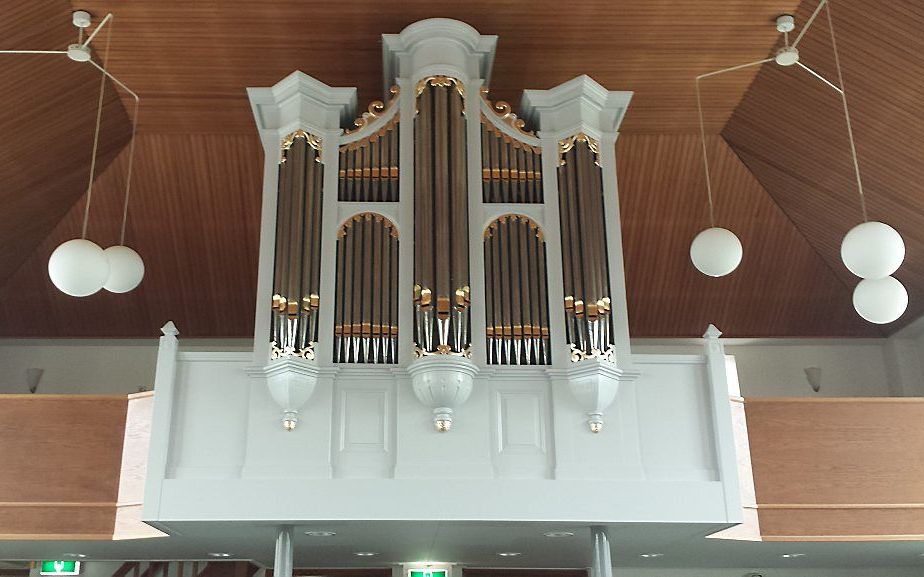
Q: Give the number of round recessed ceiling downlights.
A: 8